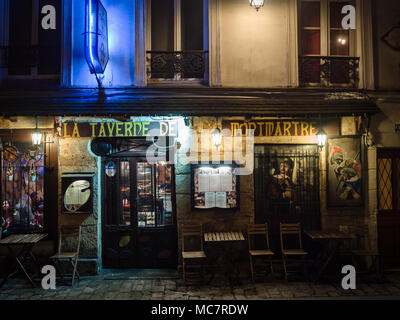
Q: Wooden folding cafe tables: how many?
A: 3